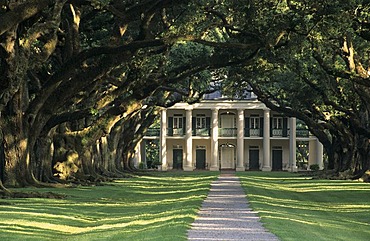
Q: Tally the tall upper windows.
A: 4